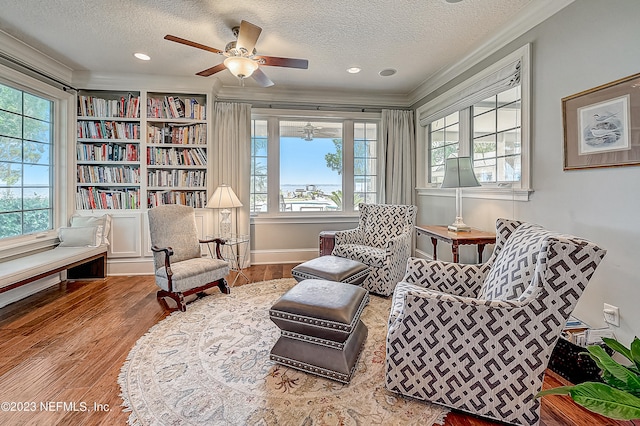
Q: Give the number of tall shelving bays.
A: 2